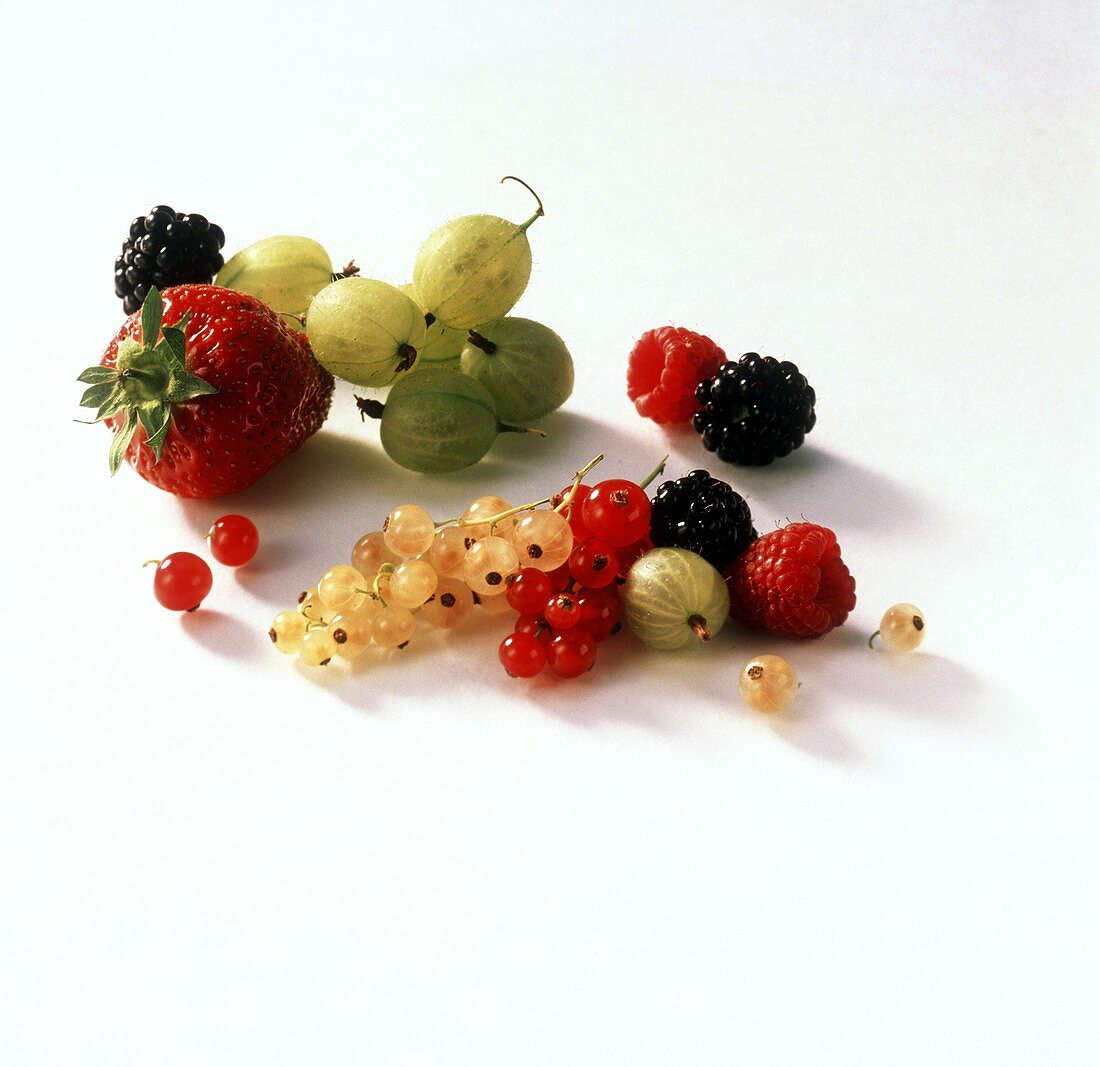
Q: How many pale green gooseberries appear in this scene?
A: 7